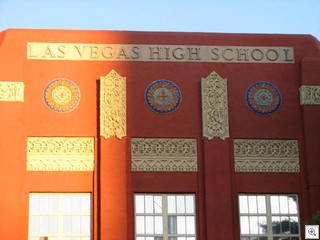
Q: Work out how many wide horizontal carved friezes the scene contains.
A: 3